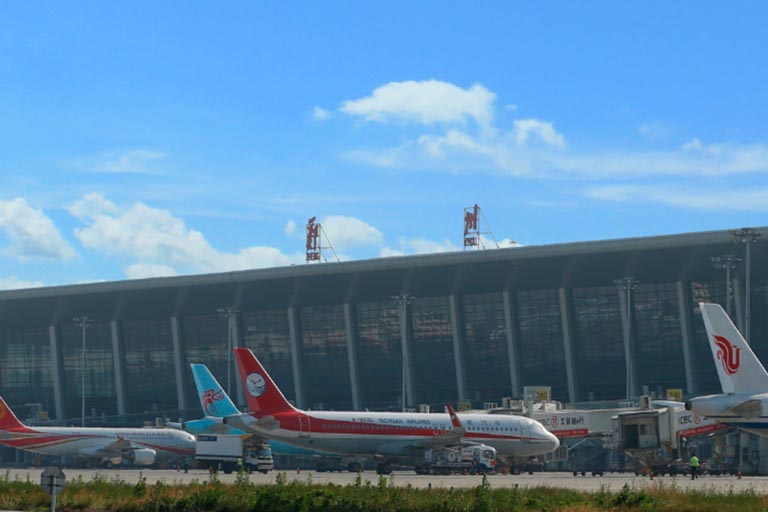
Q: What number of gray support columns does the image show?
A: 13